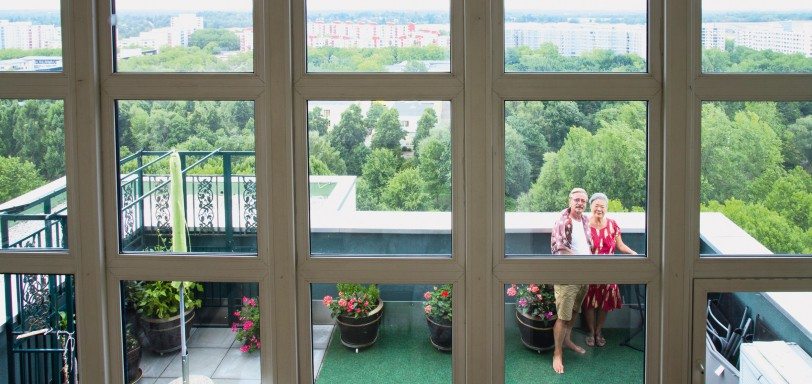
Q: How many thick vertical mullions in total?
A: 4